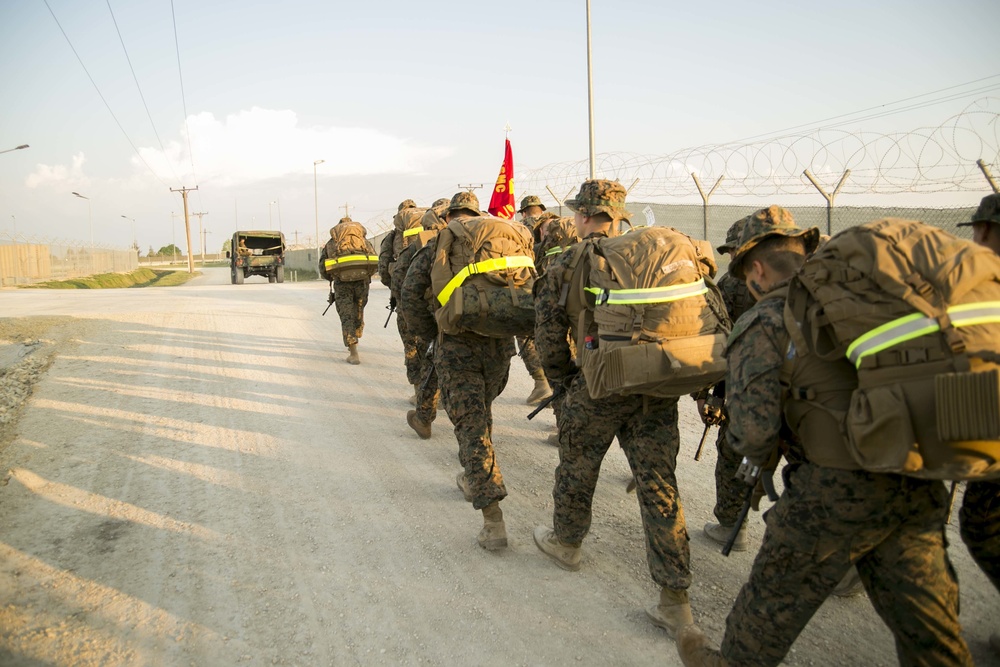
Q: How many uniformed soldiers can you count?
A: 10